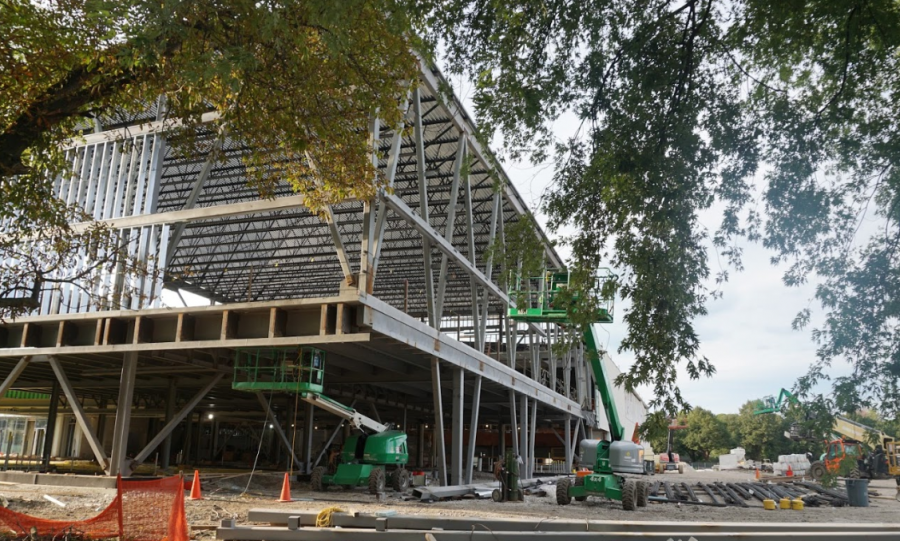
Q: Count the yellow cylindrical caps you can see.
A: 3